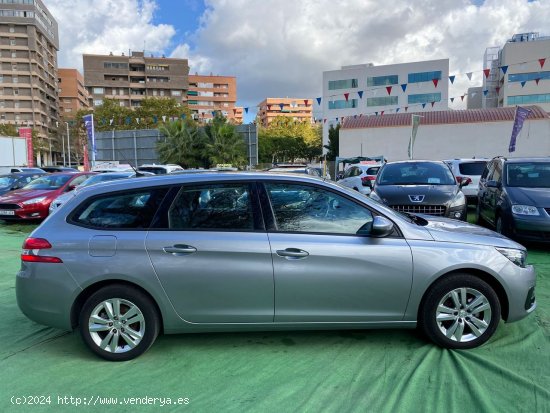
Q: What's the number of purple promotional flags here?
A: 2